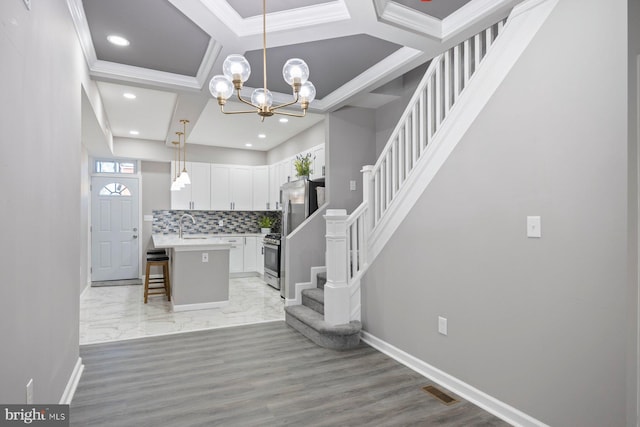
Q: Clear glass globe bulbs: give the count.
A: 5